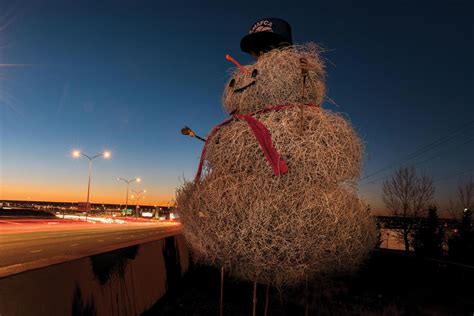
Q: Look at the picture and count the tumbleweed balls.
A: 3